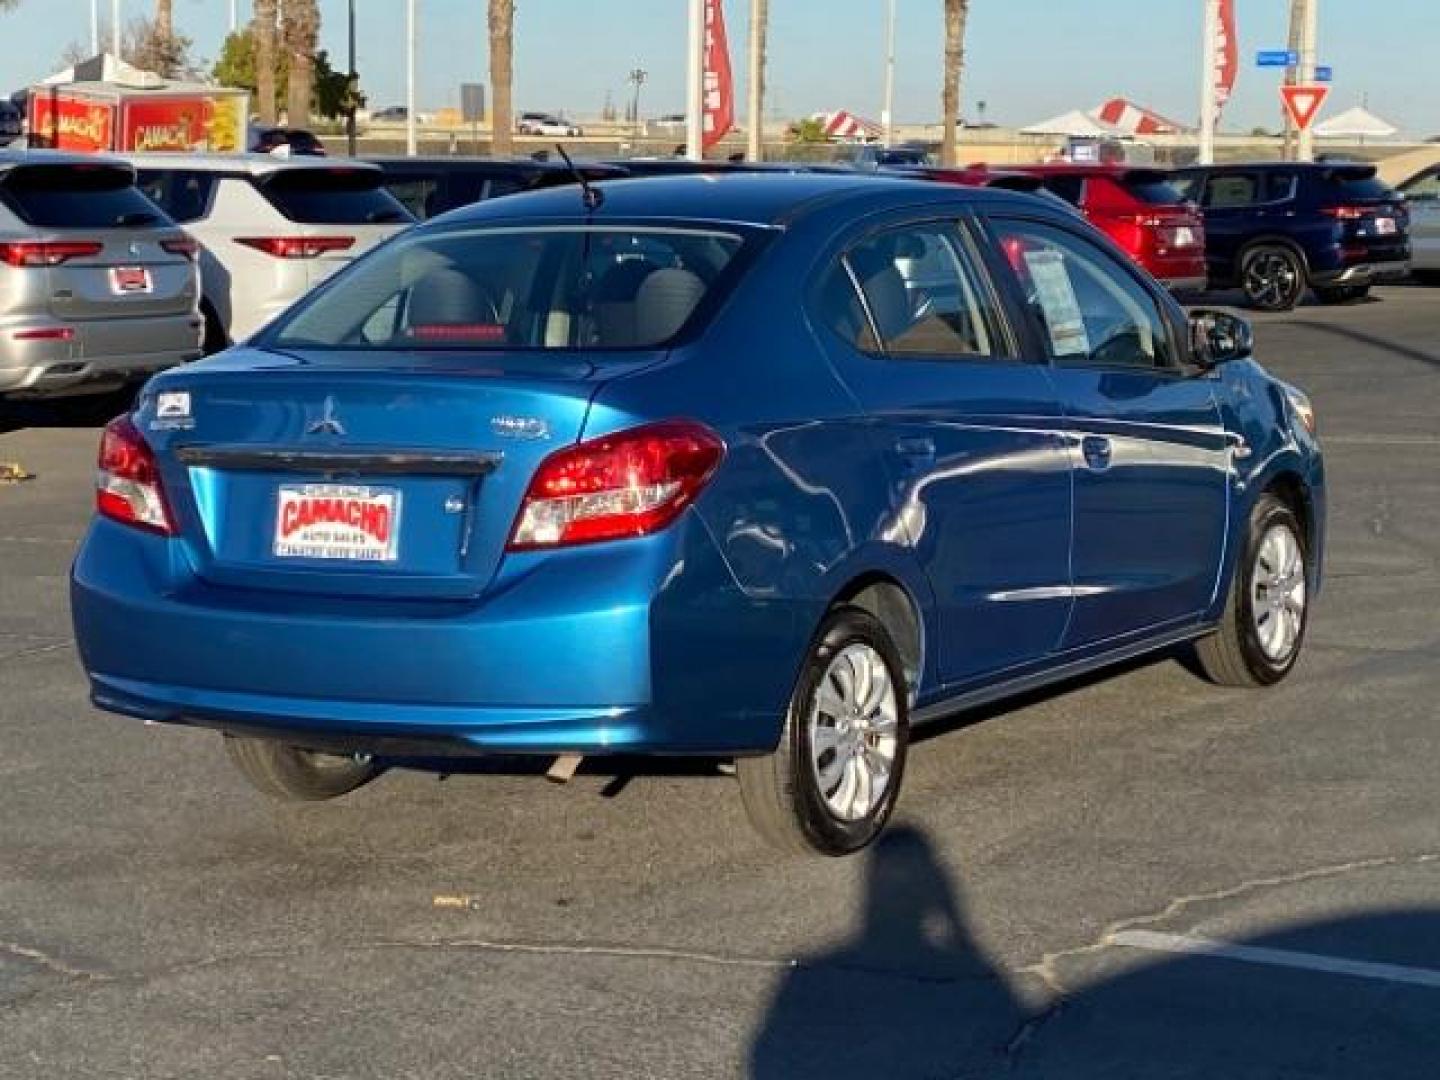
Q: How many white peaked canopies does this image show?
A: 3